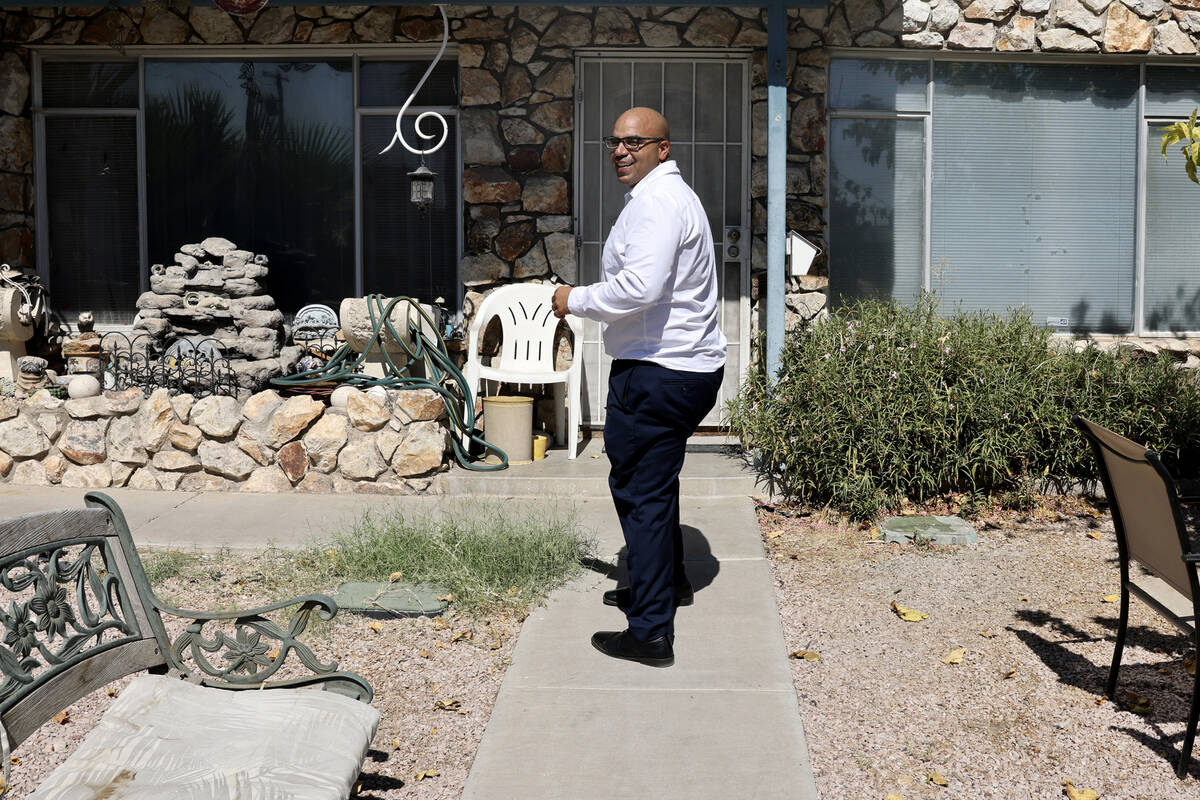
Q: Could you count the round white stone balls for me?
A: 2